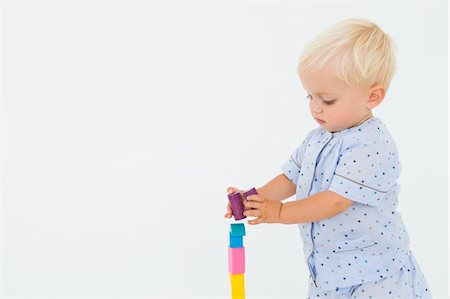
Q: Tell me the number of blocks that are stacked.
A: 4